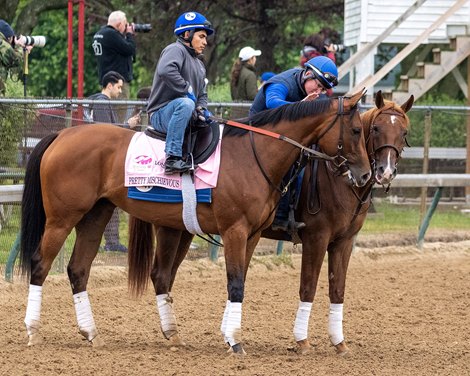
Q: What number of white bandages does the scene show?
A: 7